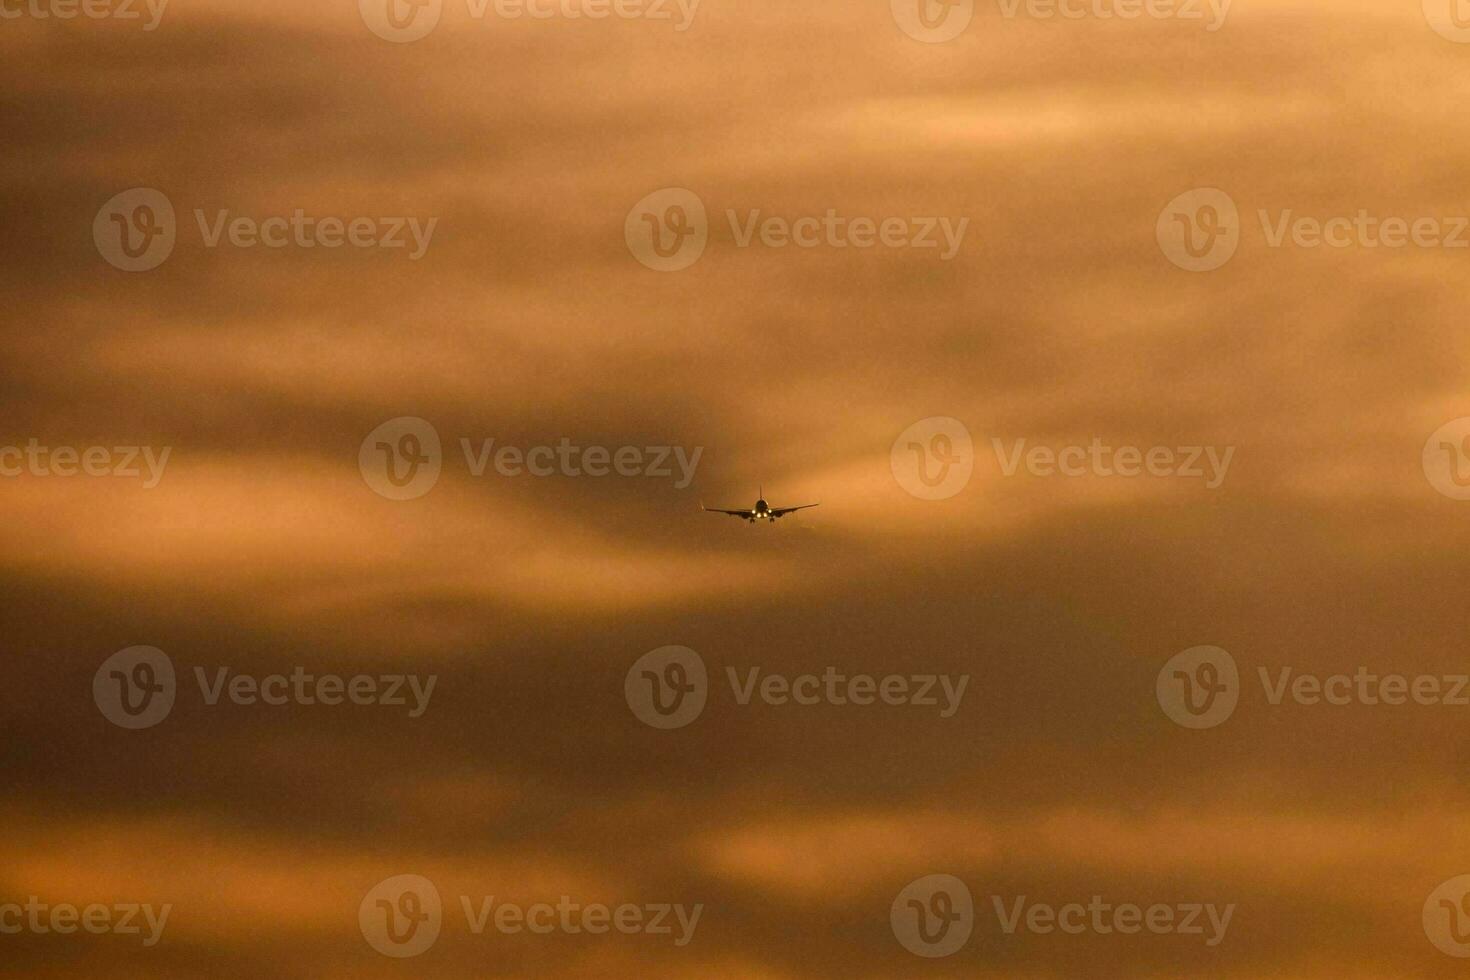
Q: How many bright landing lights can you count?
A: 4